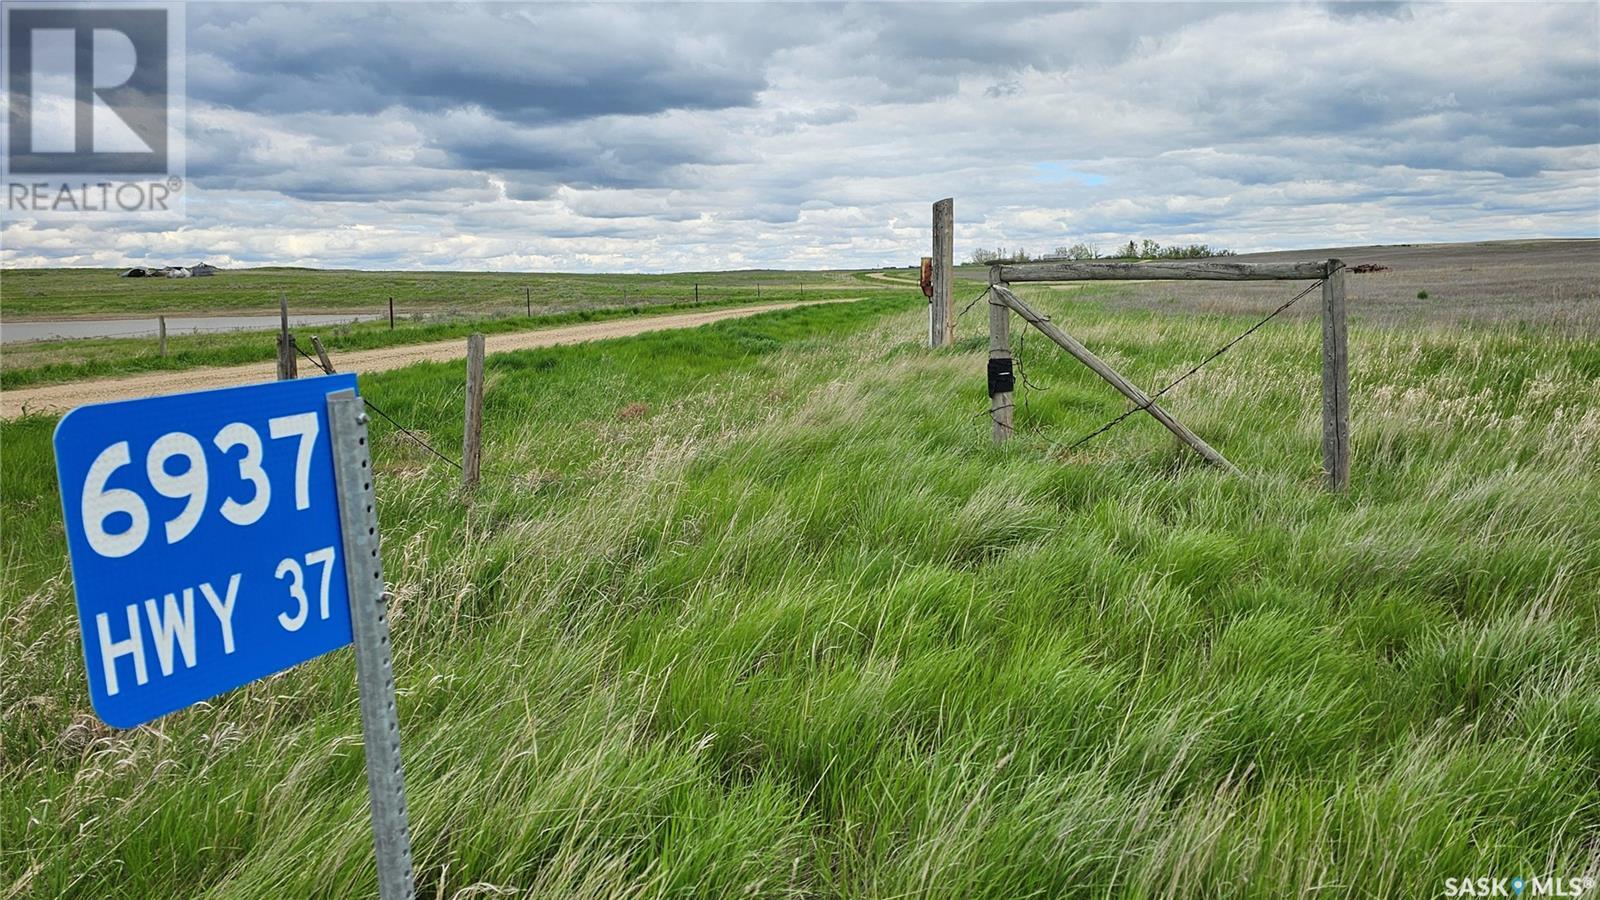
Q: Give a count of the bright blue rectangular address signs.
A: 1